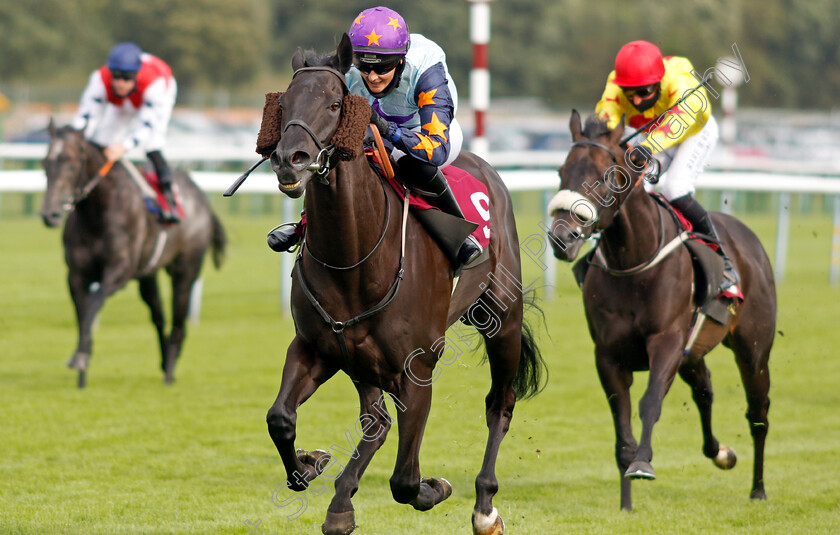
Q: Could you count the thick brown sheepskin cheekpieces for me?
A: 2